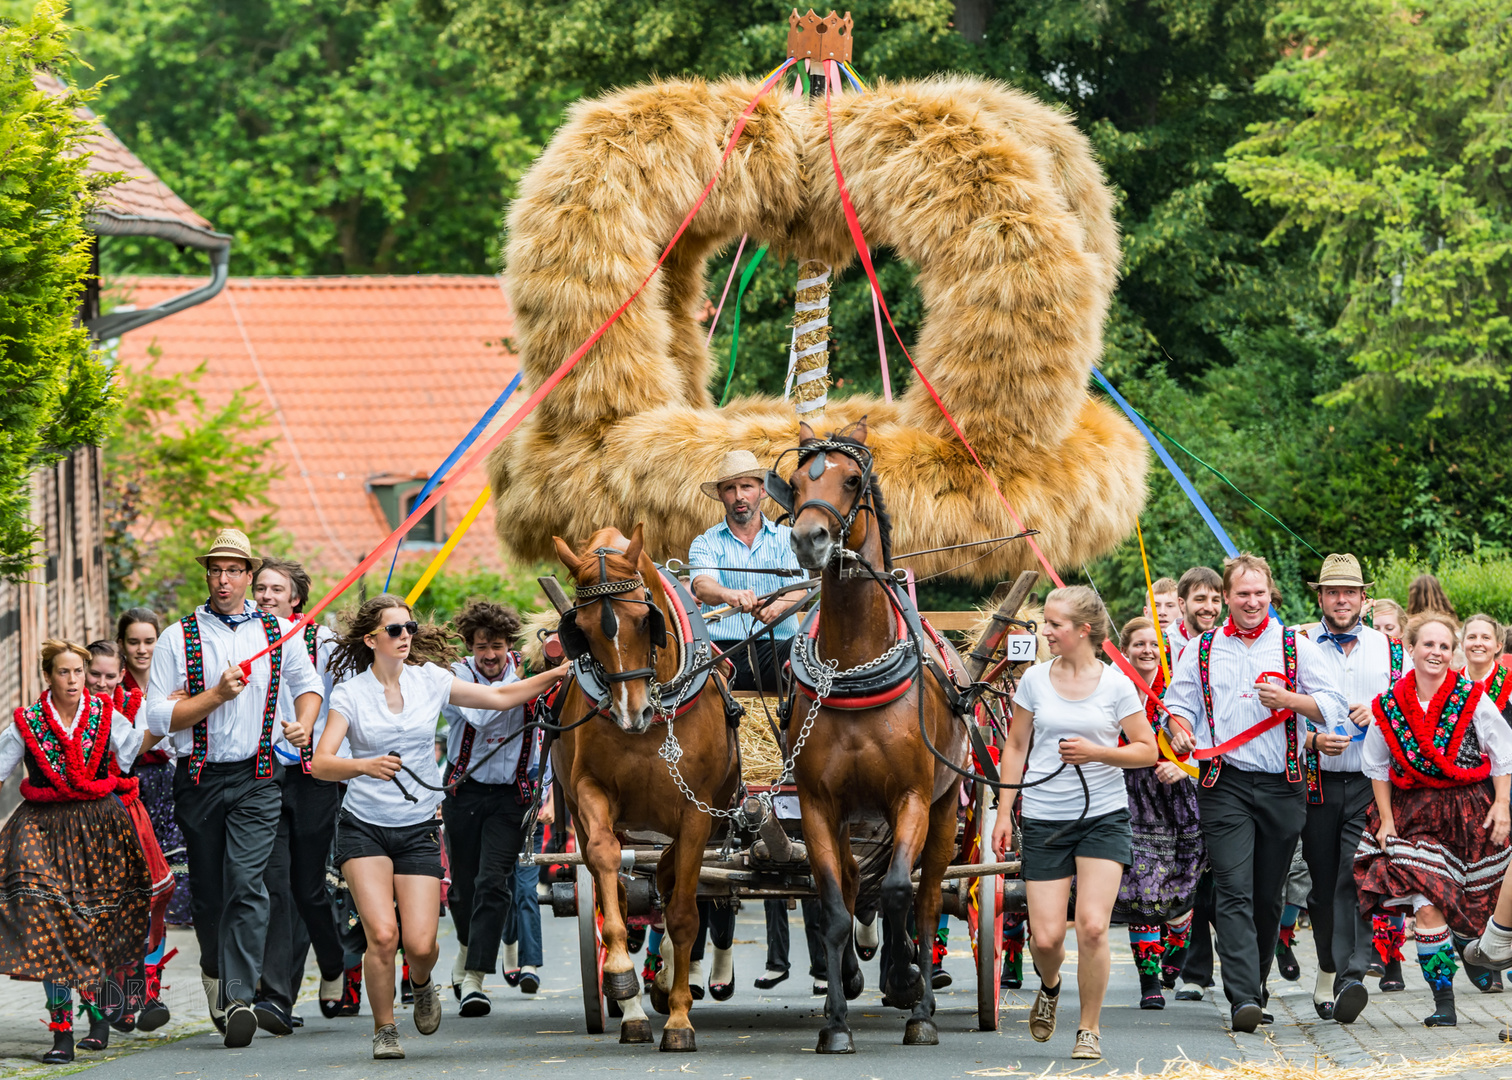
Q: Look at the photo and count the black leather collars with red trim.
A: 2